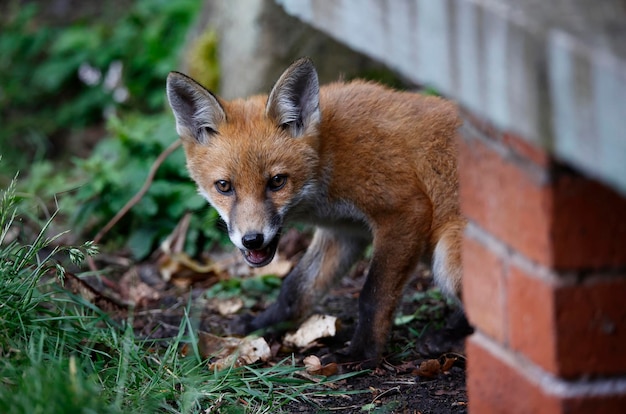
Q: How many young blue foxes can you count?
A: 0